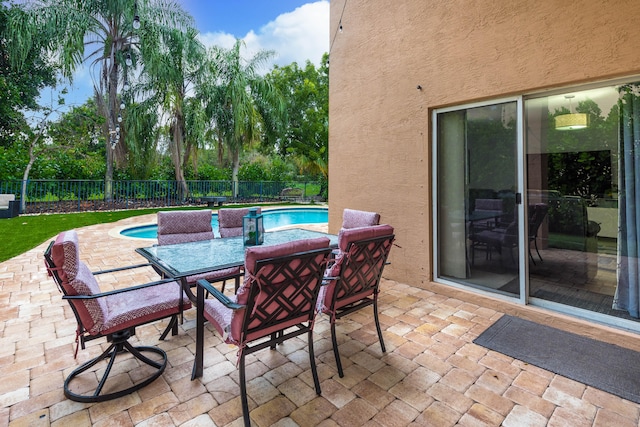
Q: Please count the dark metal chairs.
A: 6